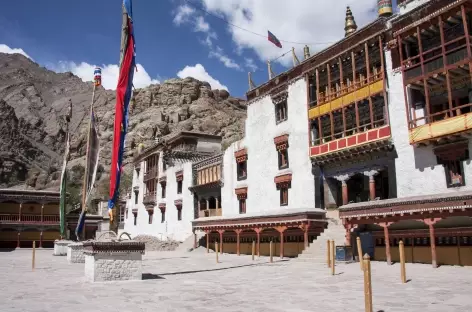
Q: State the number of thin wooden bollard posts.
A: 9